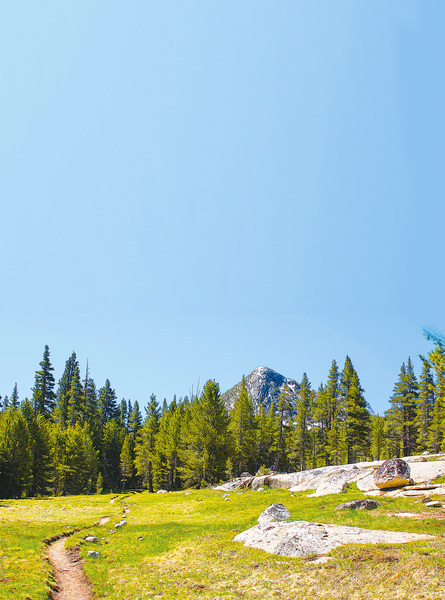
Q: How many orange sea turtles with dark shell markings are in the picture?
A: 0